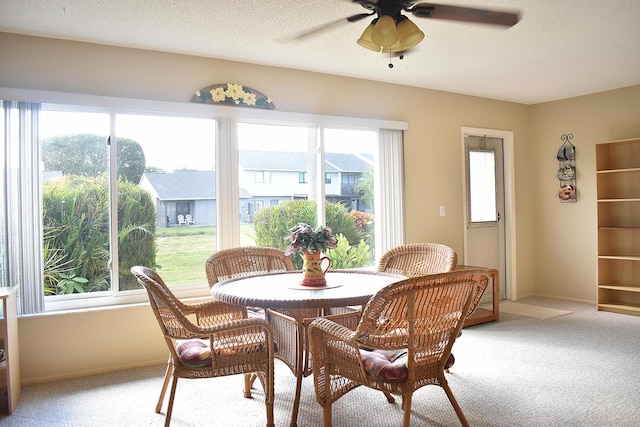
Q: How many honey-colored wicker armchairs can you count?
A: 4